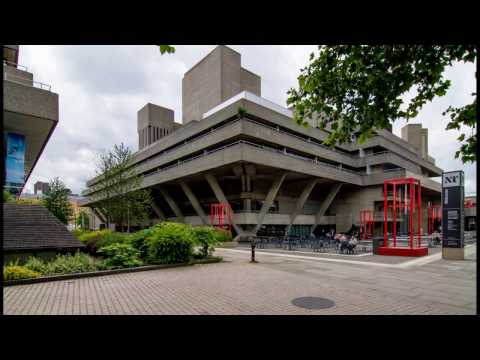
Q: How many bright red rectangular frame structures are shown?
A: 4